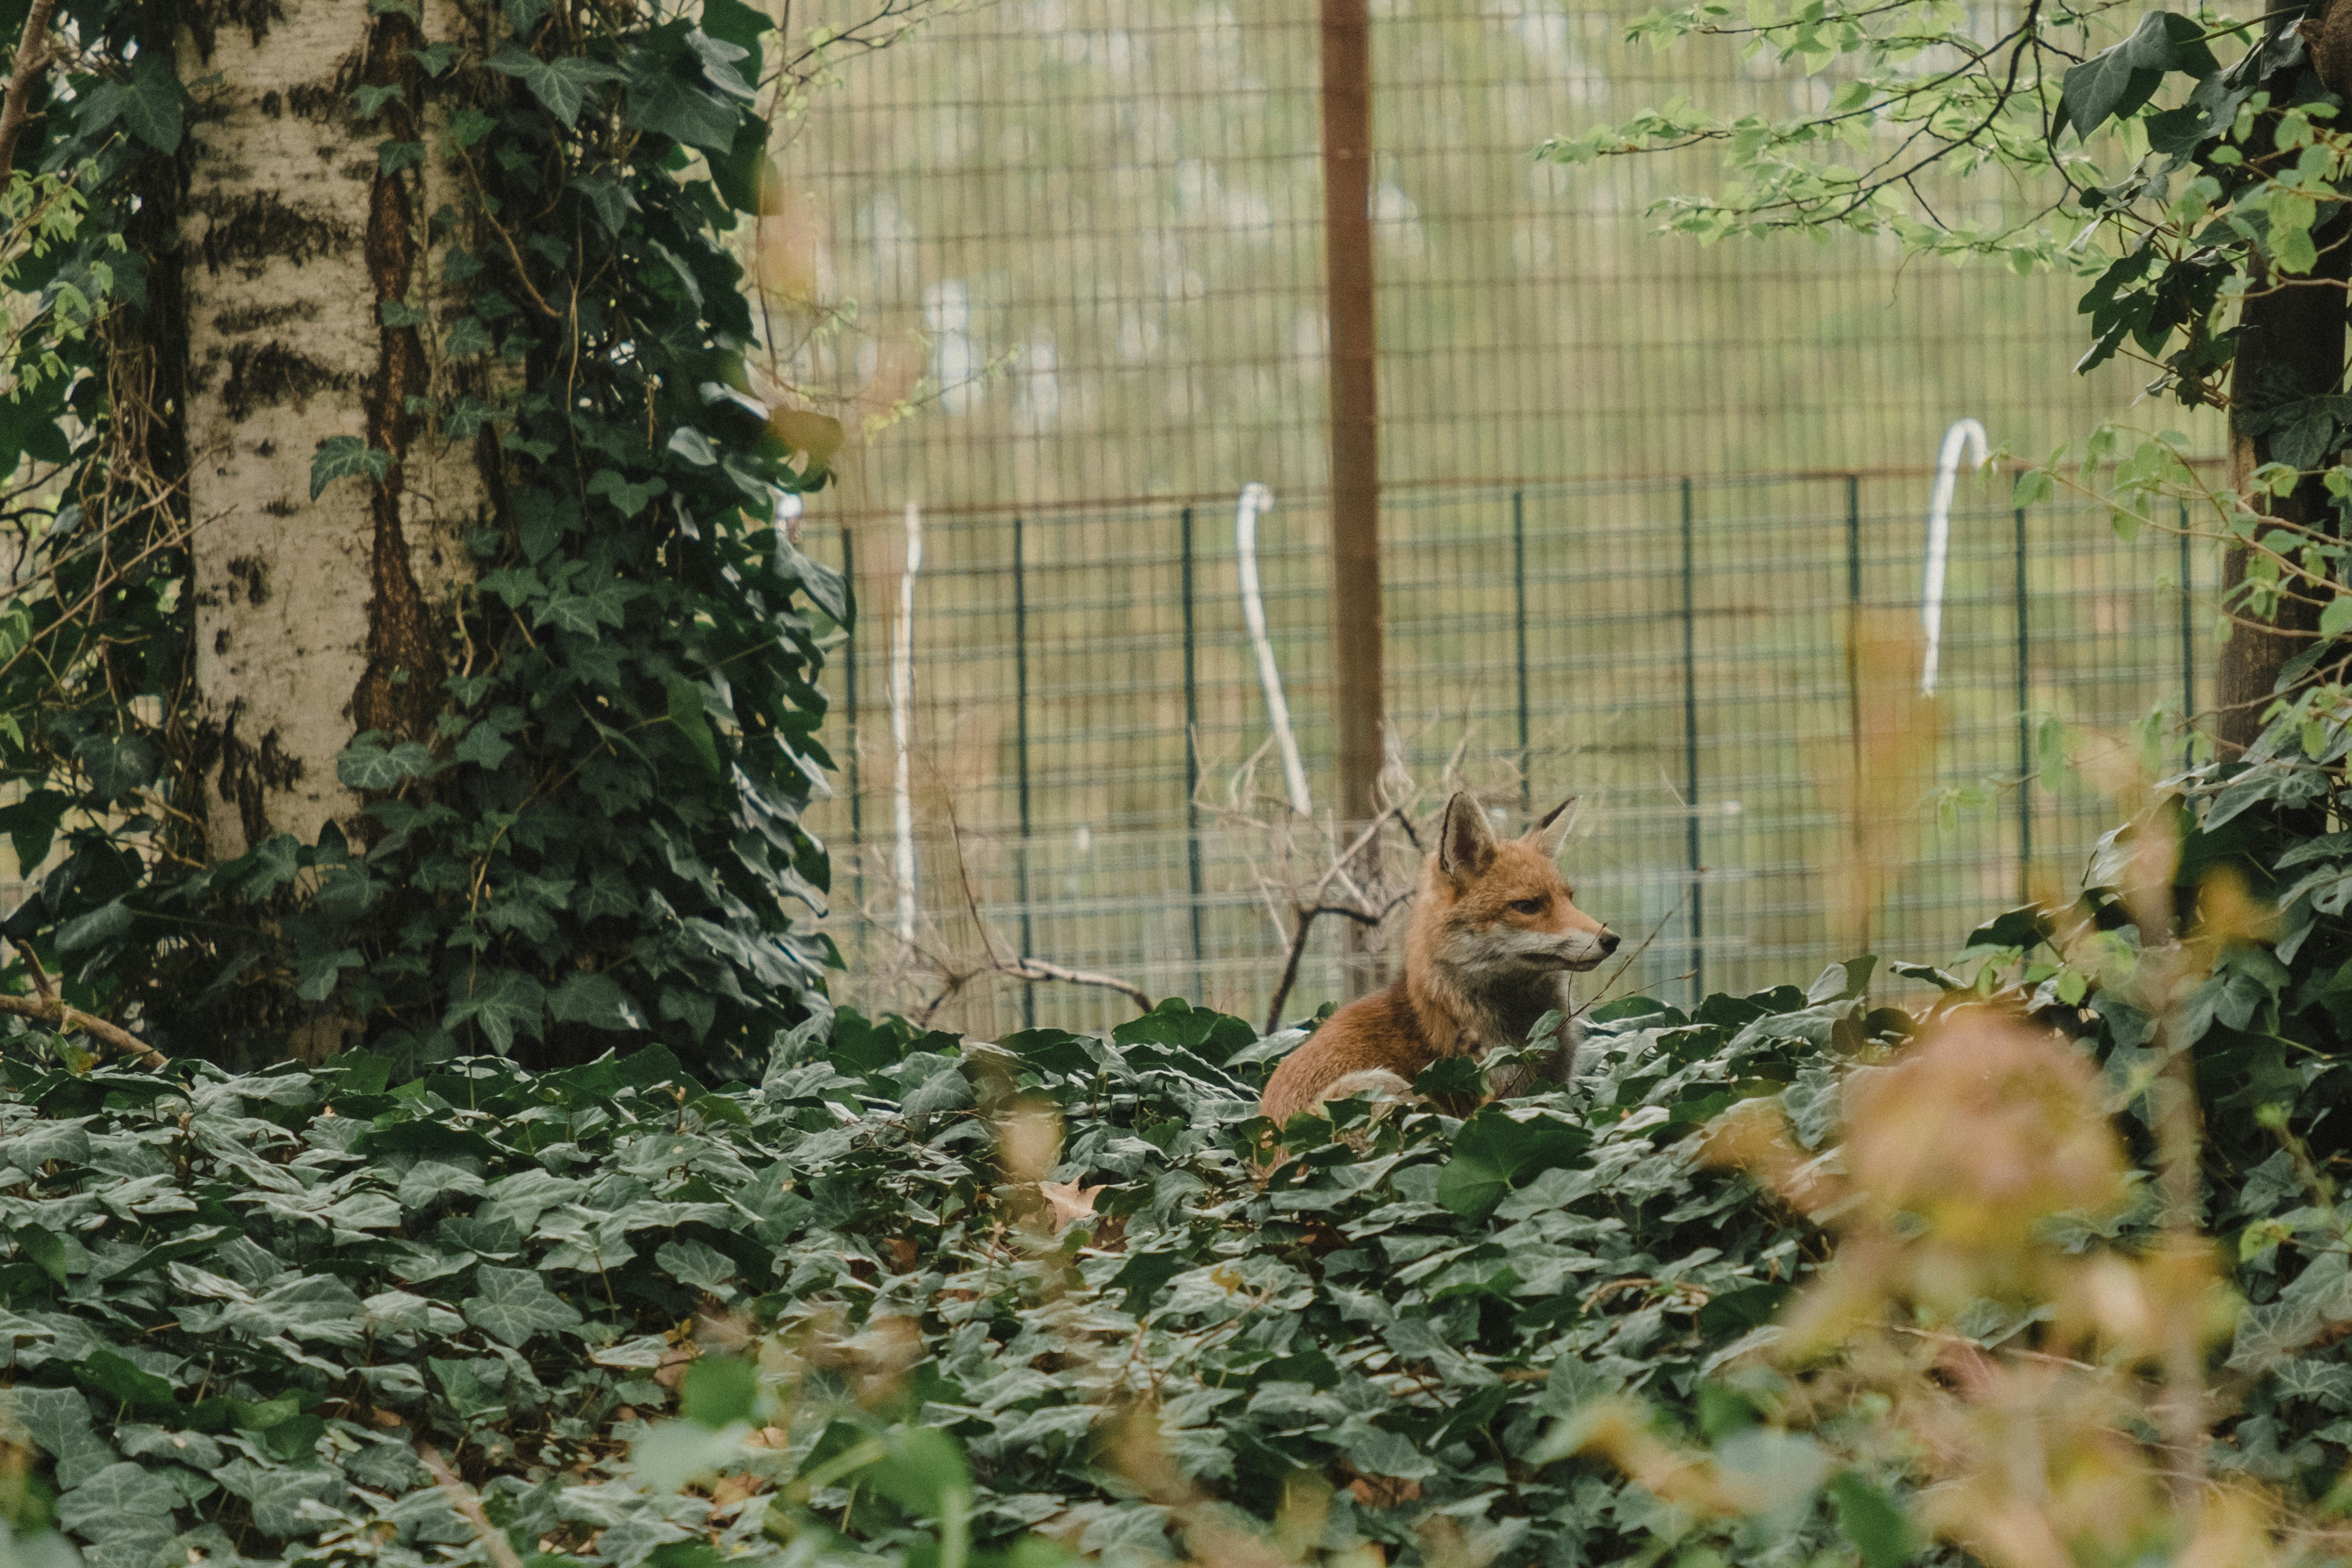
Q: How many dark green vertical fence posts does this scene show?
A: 8